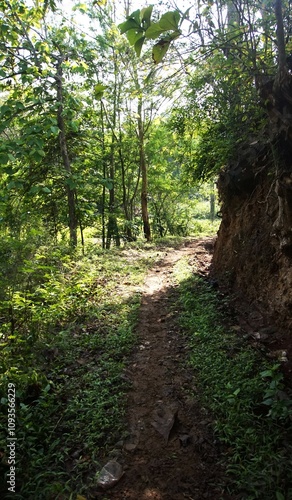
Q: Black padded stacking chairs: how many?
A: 0